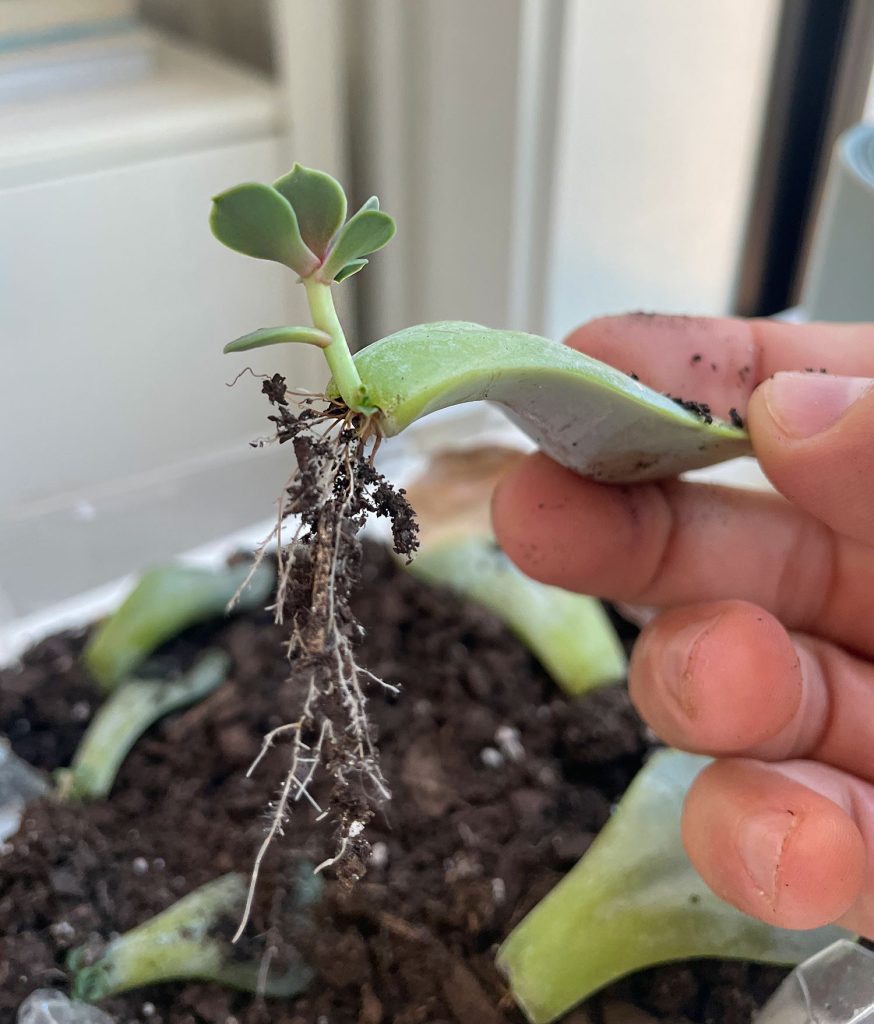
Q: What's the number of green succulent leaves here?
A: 12